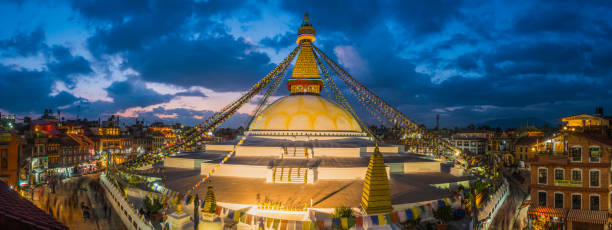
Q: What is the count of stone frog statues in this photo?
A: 0